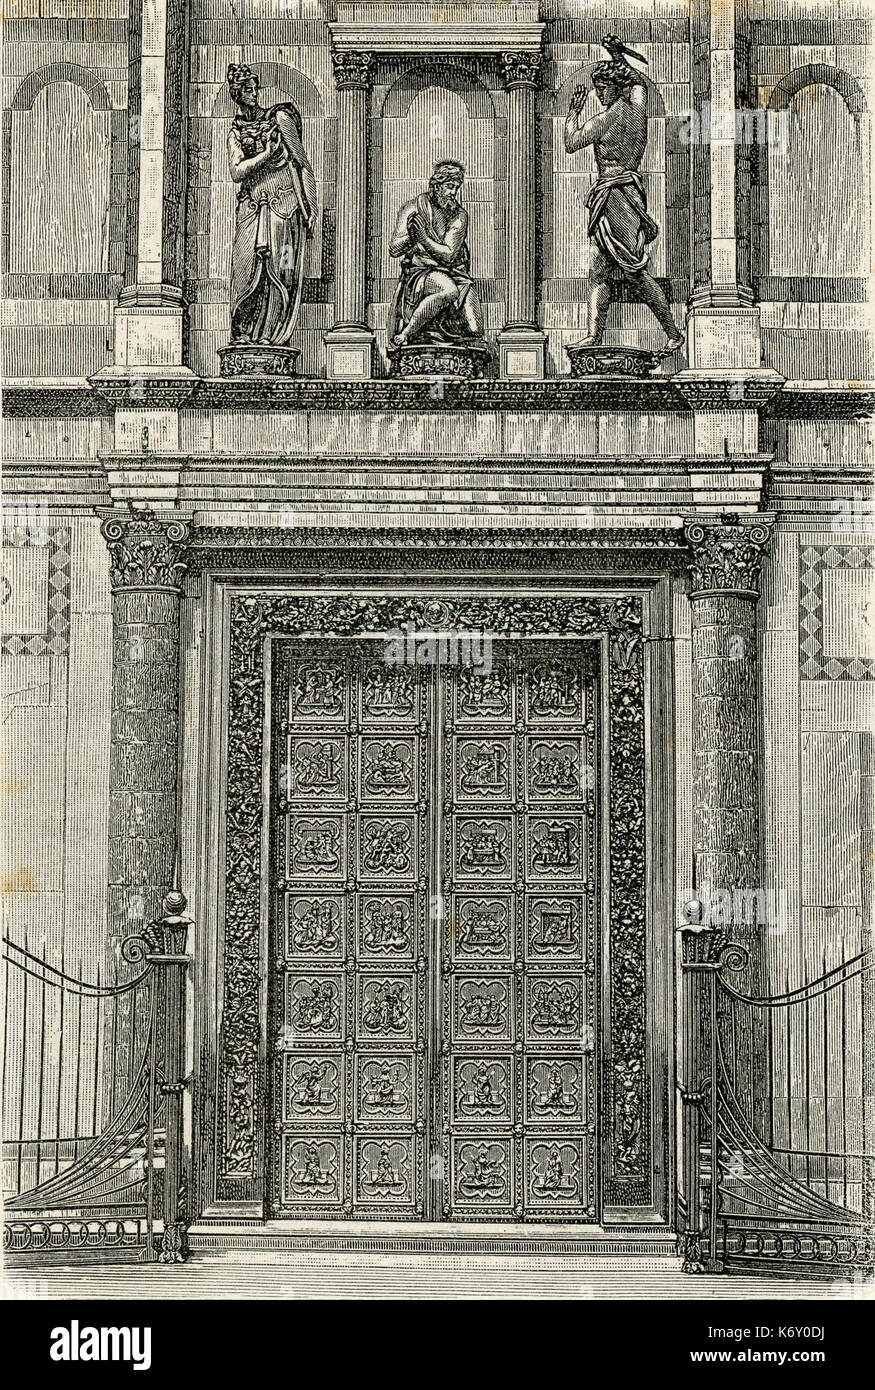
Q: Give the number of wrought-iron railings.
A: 2